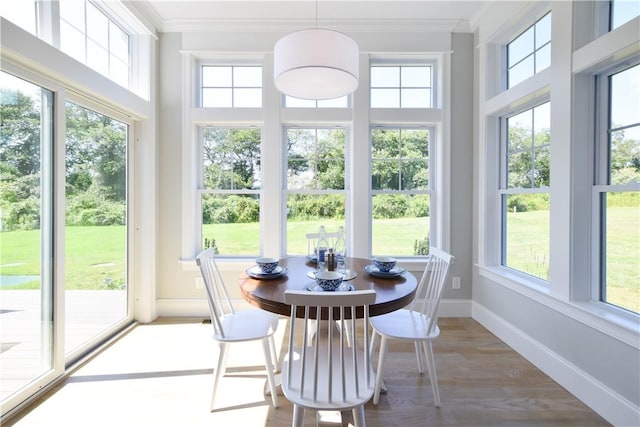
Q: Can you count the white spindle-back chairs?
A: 4